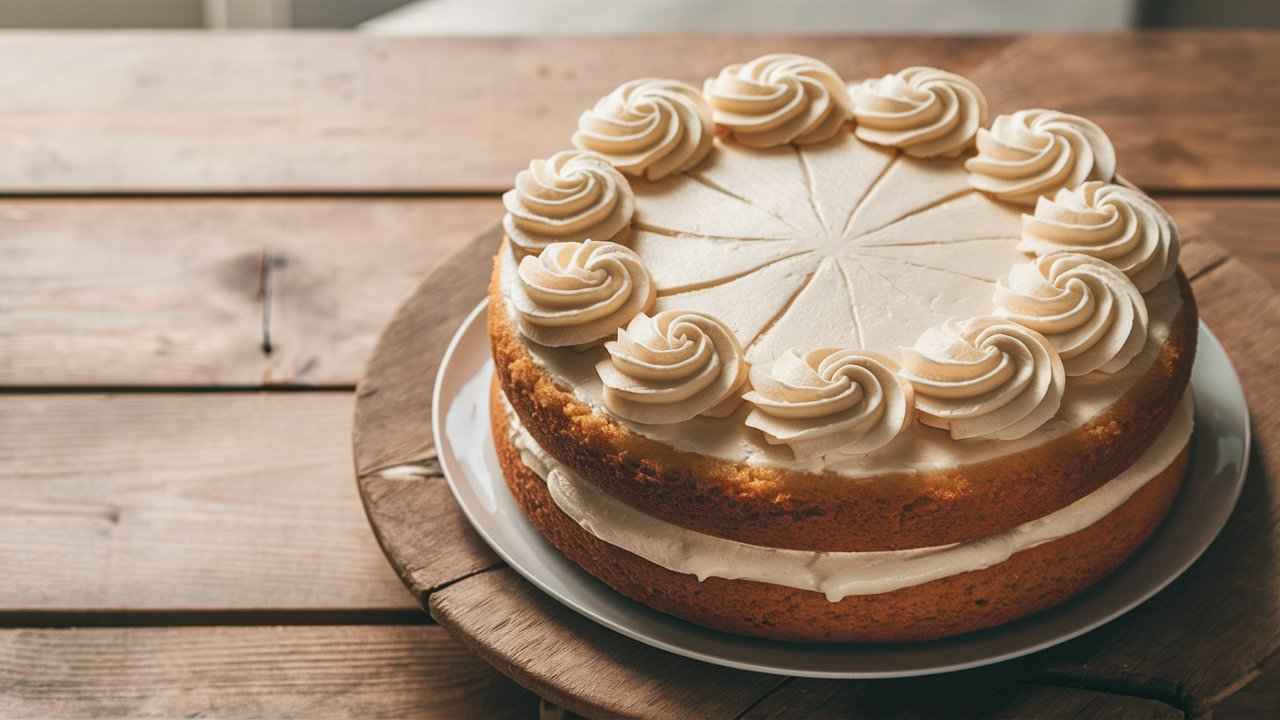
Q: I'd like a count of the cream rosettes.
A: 11